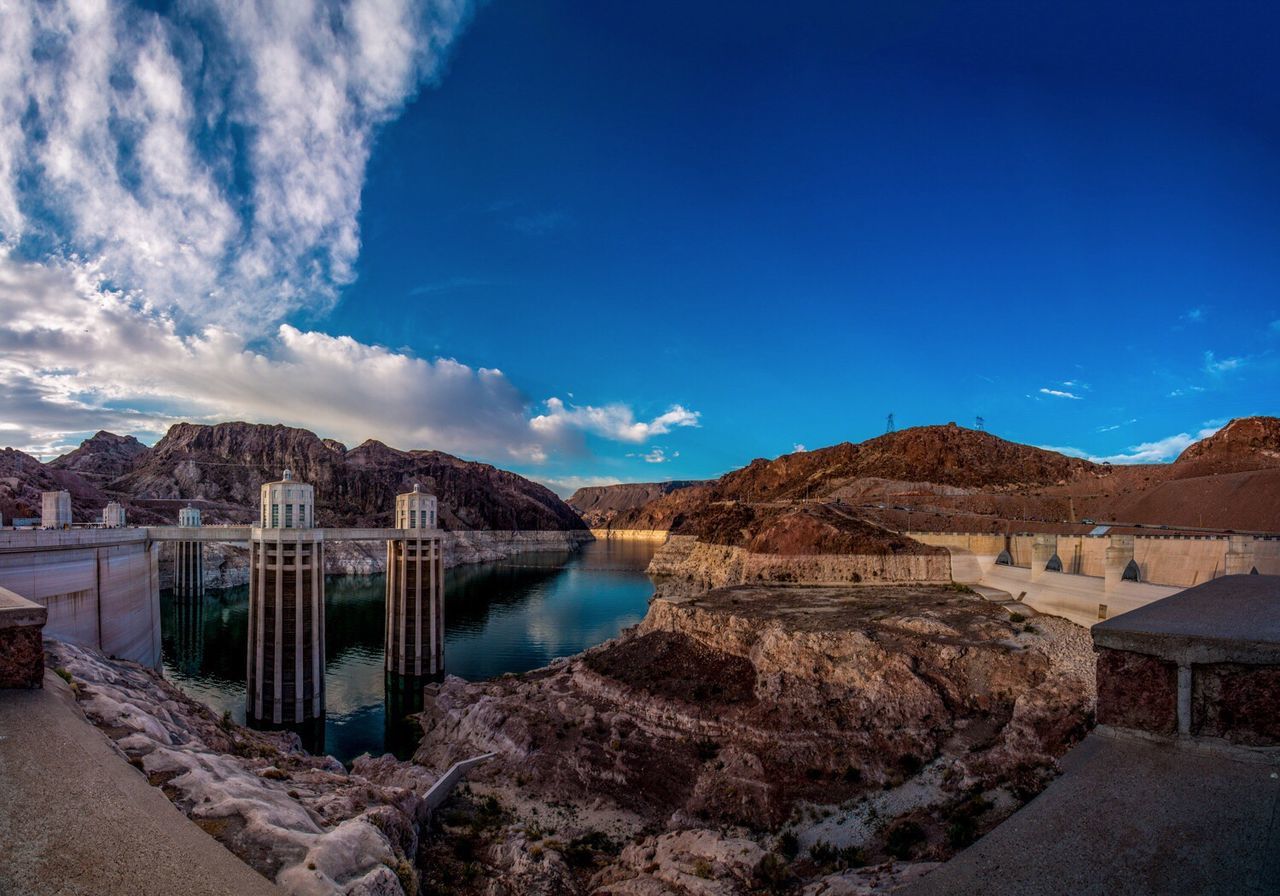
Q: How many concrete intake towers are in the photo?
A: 3